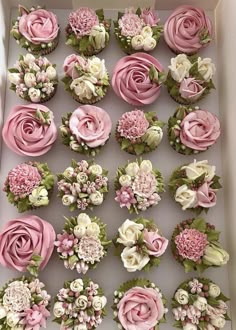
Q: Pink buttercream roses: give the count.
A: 12